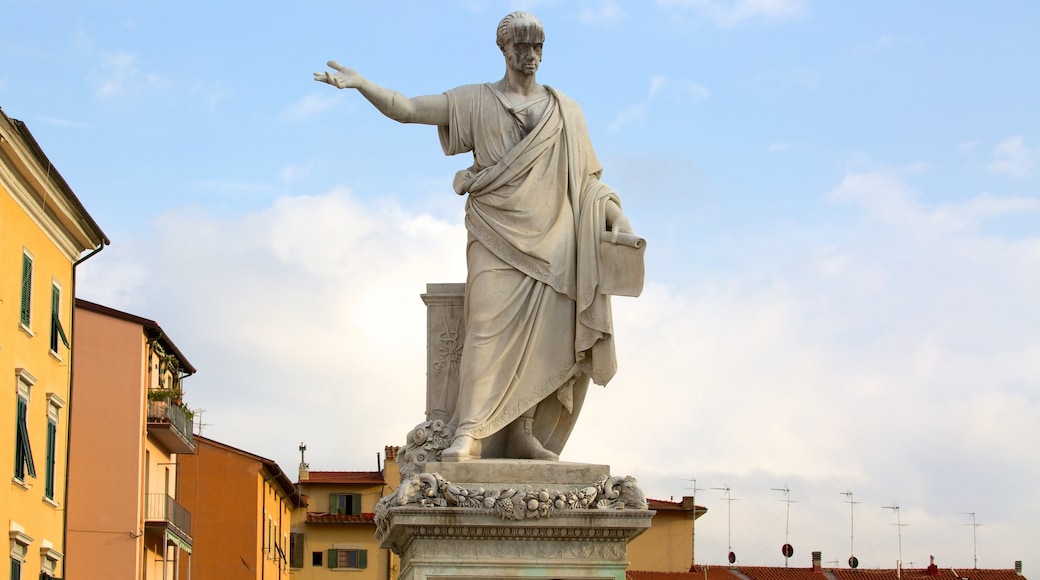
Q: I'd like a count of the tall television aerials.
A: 6